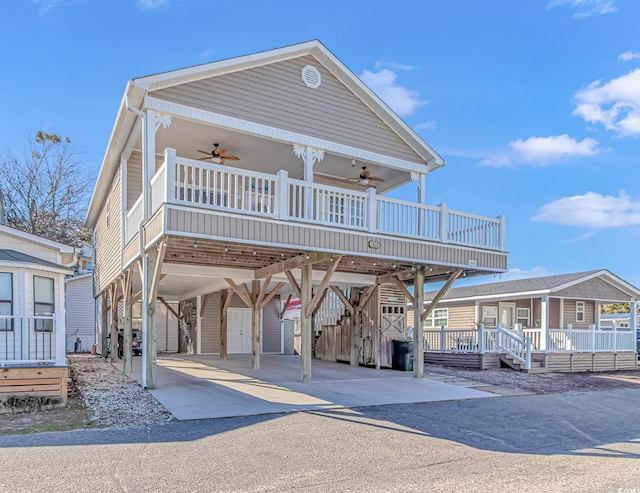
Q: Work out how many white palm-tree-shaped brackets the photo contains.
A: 4